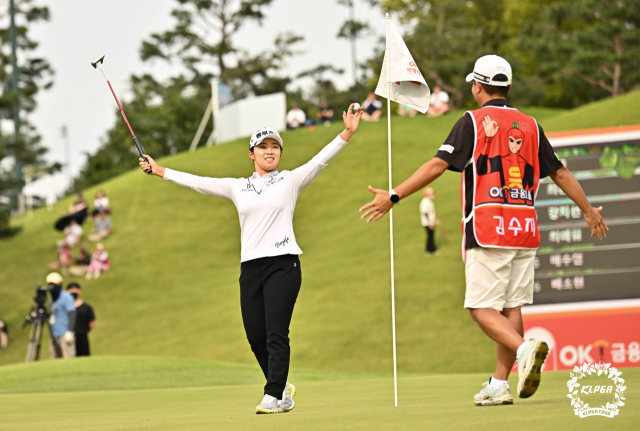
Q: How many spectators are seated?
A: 12